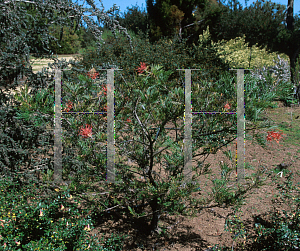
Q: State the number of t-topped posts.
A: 4